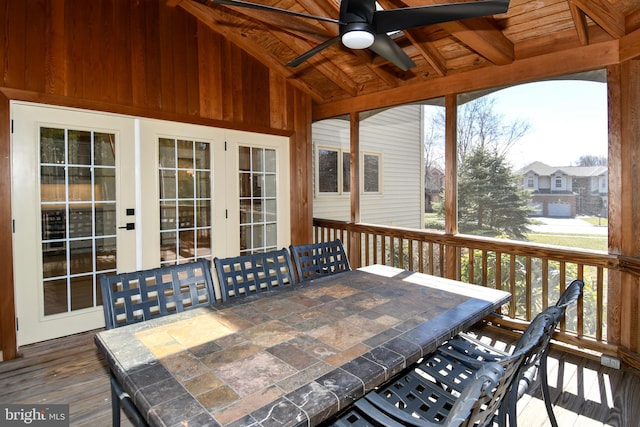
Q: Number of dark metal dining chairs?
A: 6